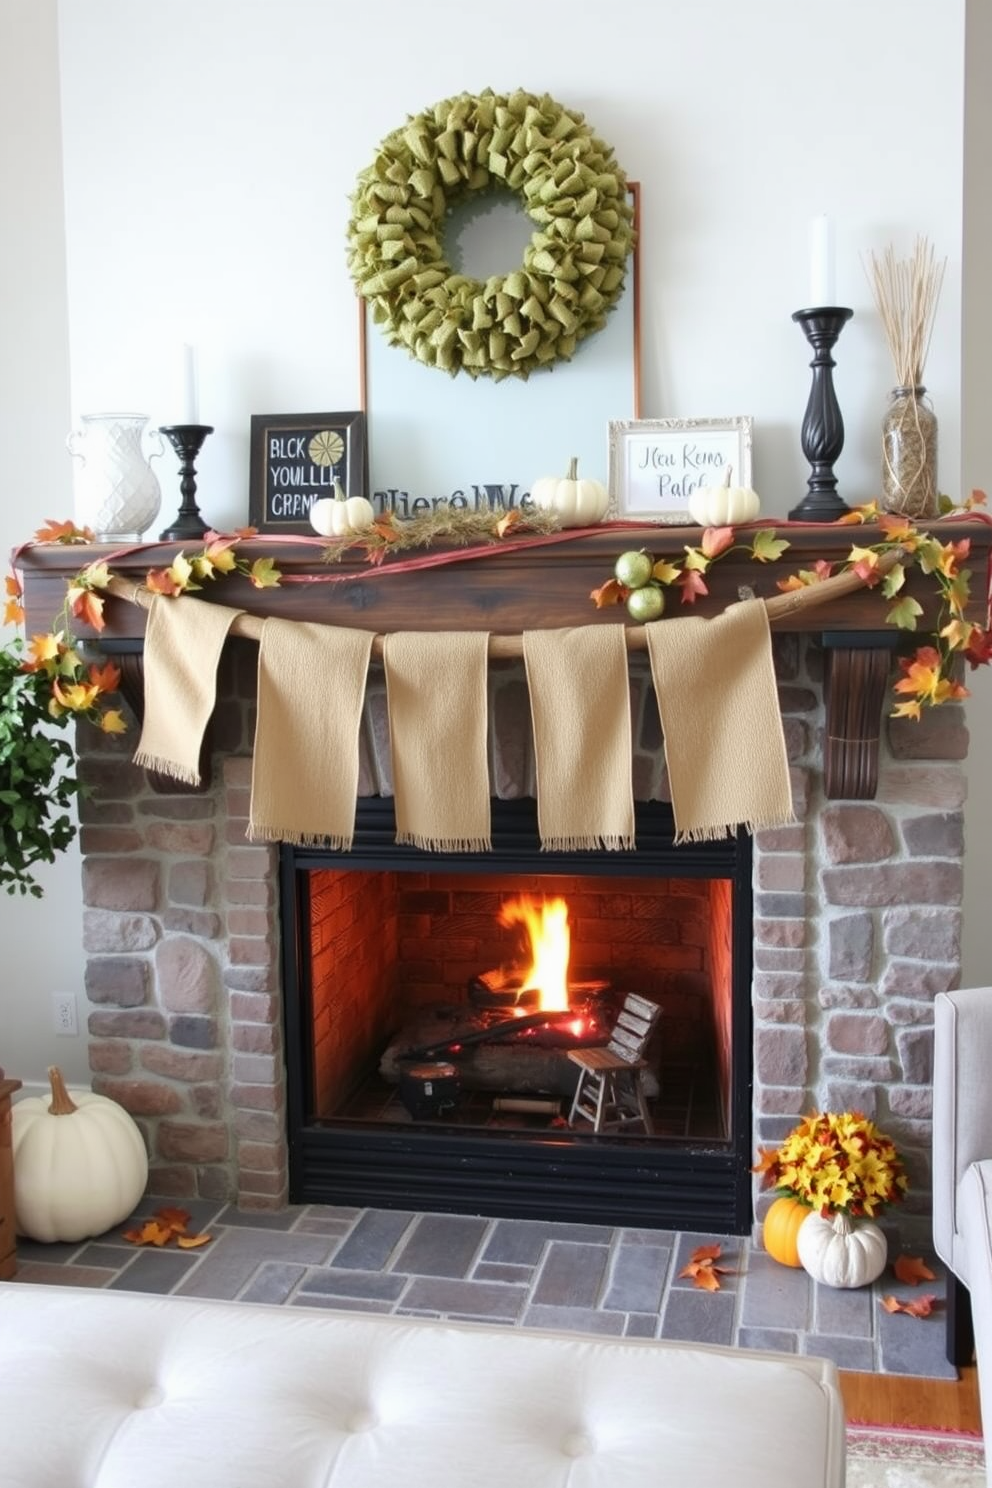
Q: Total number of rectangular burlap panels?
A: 5